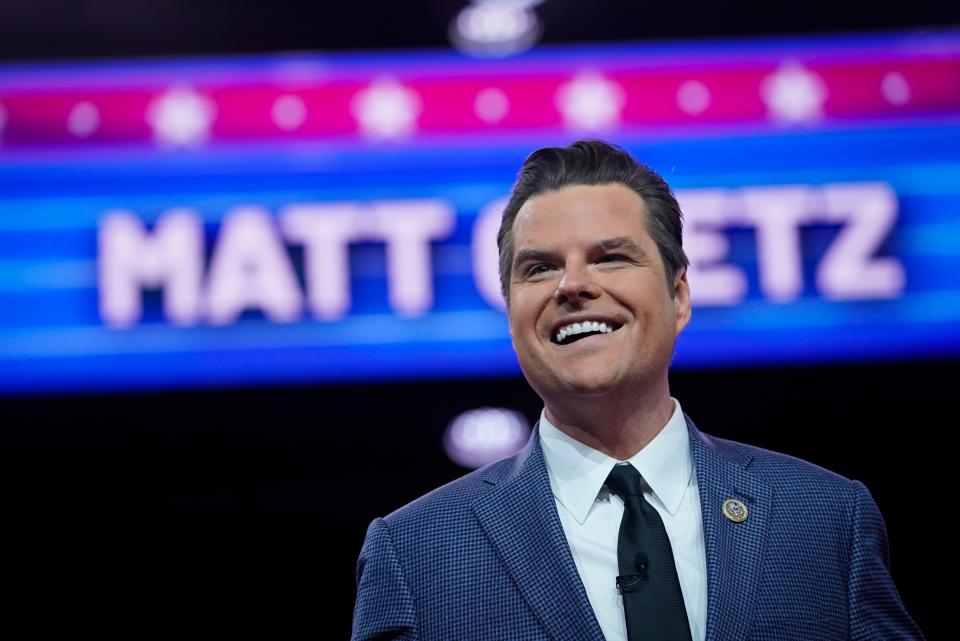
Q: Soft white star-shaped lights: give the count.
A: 4